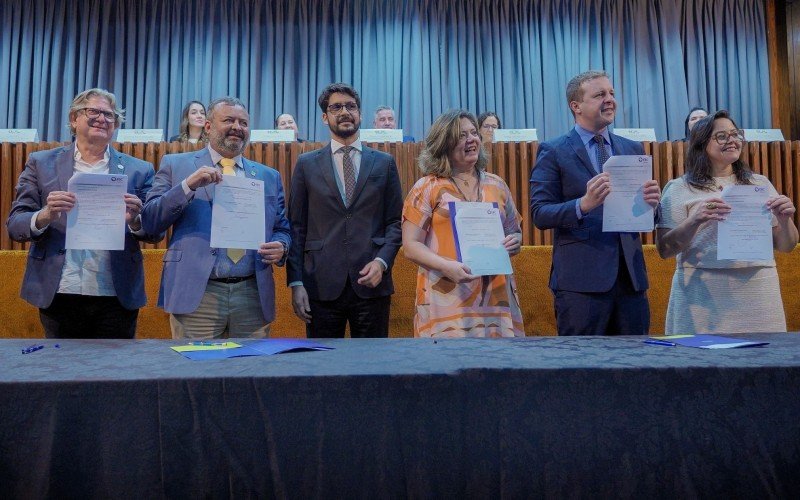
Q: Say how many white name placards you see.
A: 7